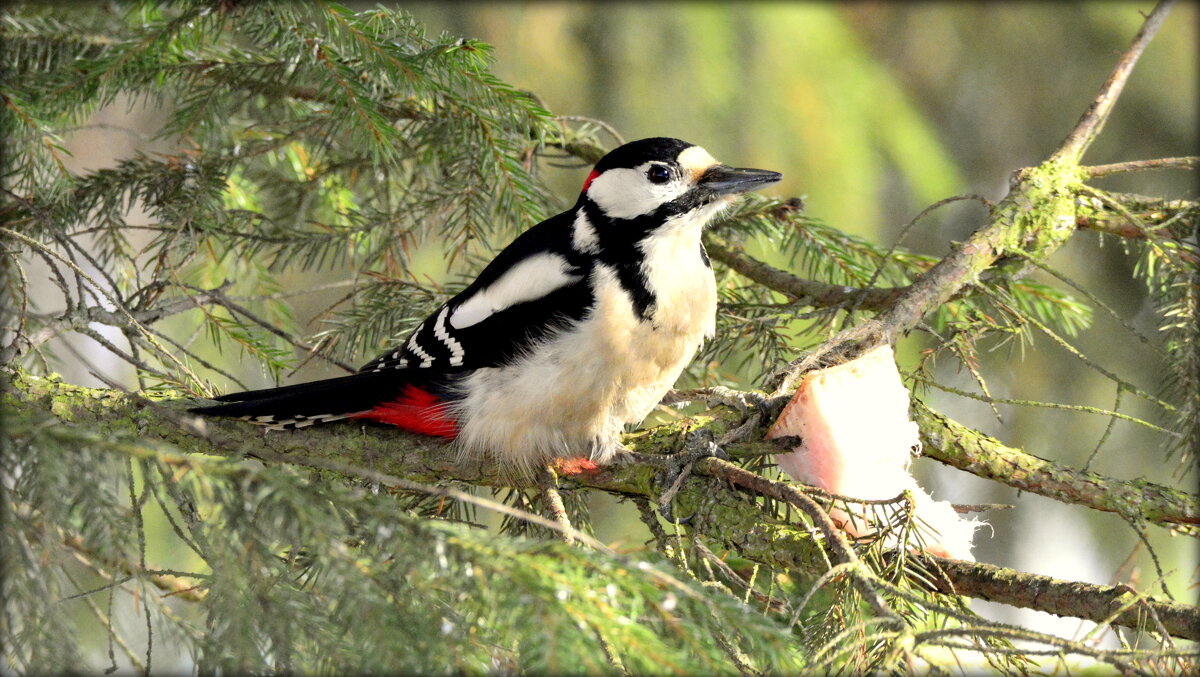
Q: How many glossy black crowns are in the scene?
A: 1